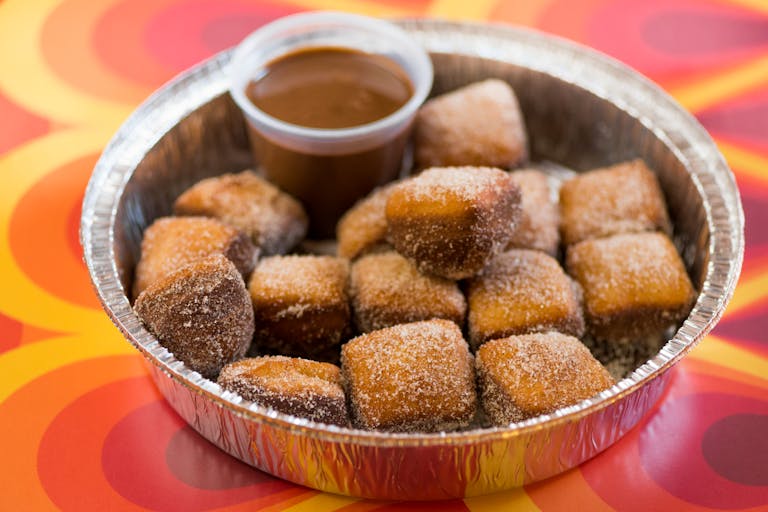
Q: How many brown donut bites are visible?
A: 15